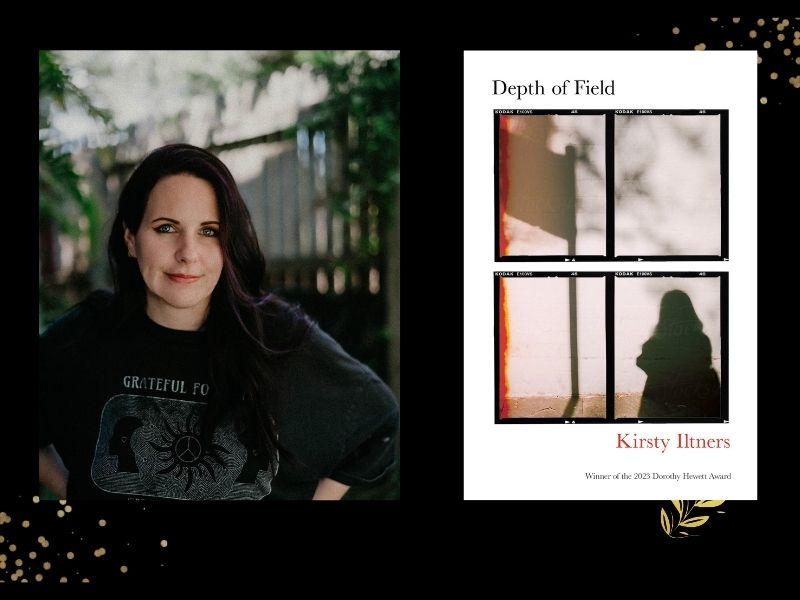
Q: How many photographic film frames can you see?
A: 4